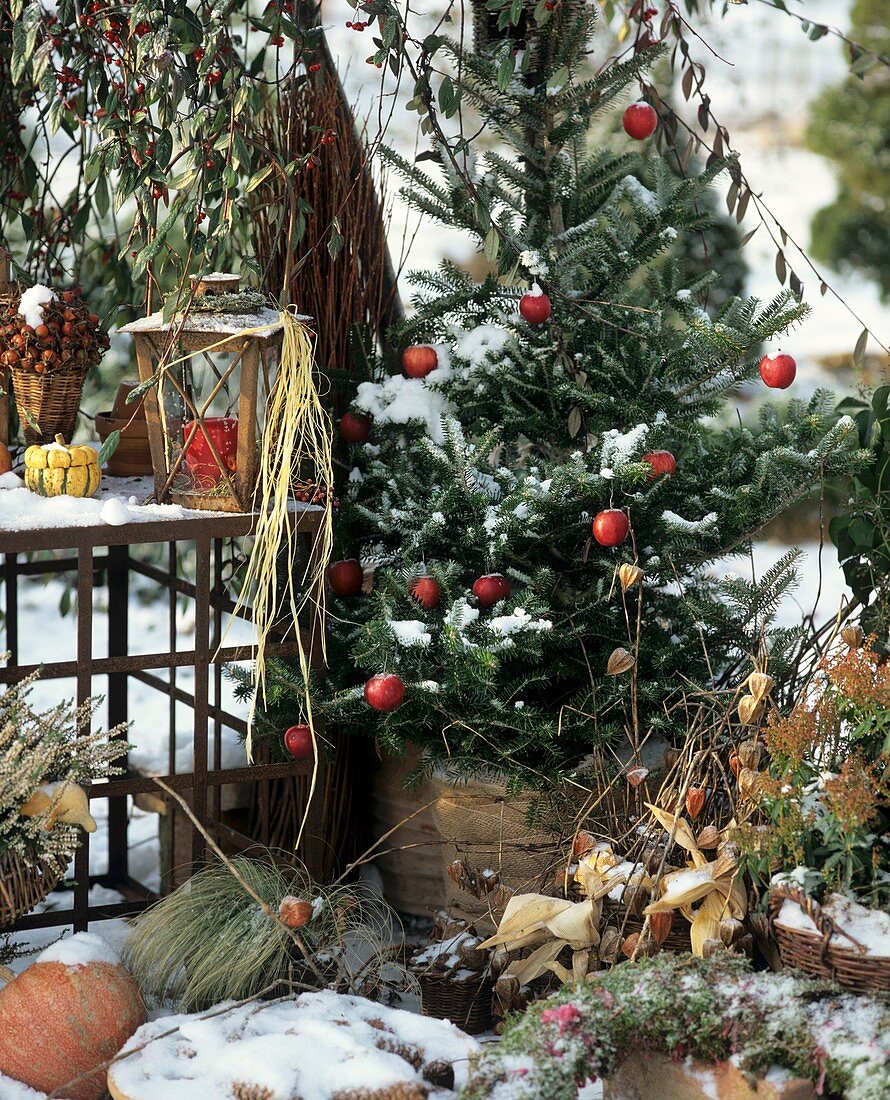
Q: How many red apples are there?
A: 12